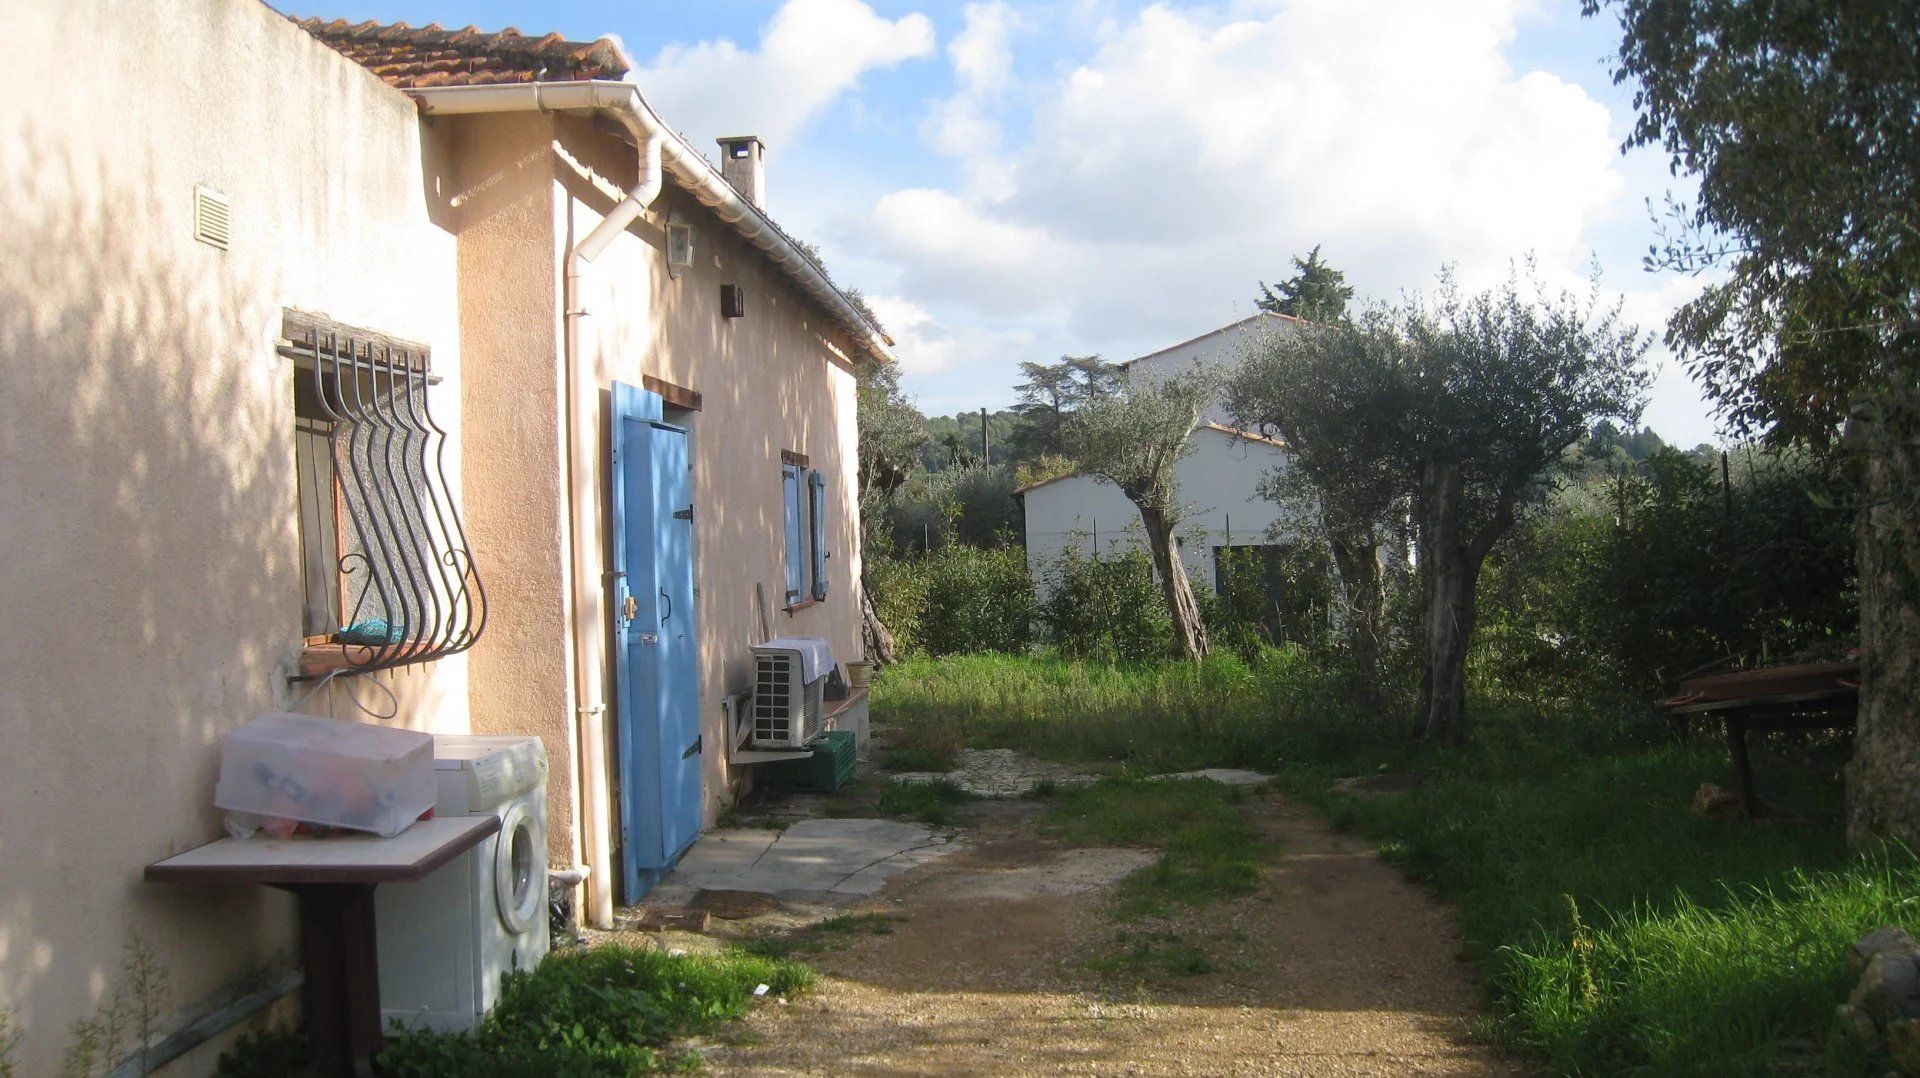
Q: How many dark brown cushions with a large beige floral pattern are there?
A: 0